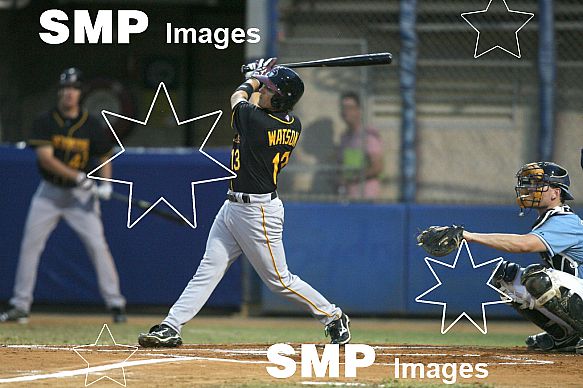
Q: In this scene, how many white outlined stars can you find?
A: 4